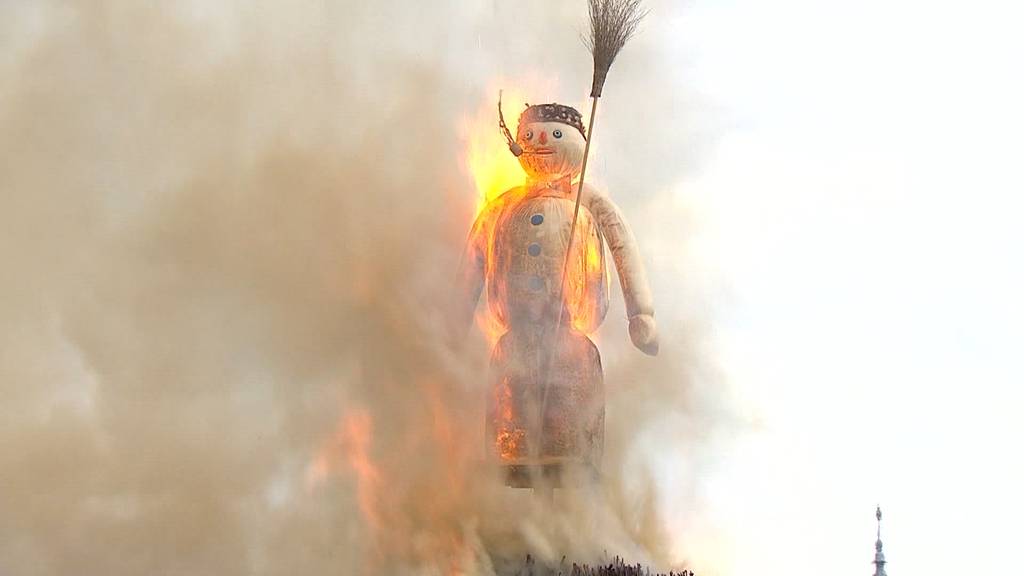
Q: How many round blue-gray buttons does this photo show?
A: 3